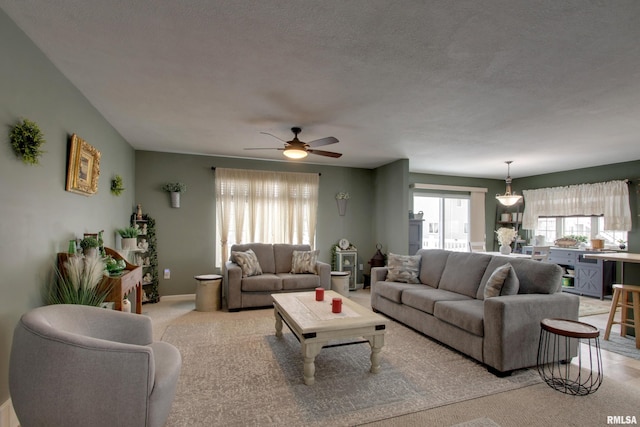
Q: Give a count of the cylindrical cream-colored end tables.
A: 2